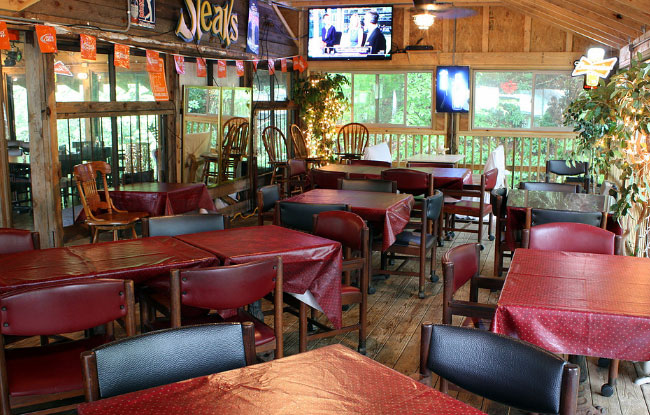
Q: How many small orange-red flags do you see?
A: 14